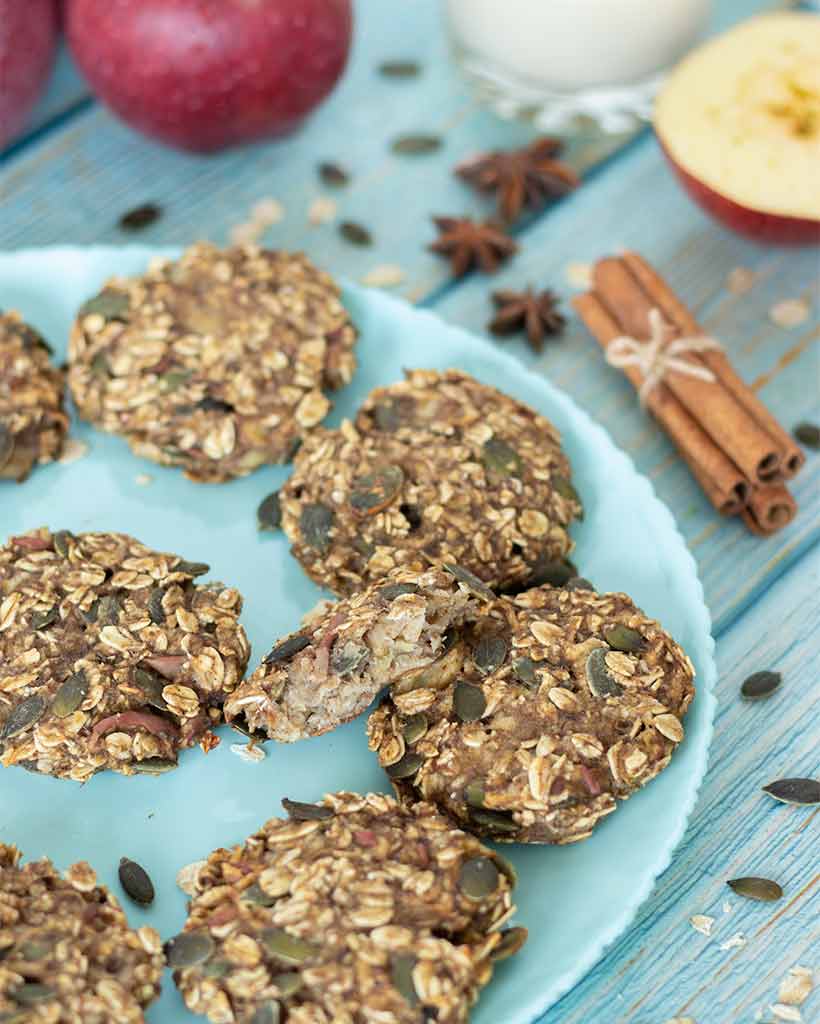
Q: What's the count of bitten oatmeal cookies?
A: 1